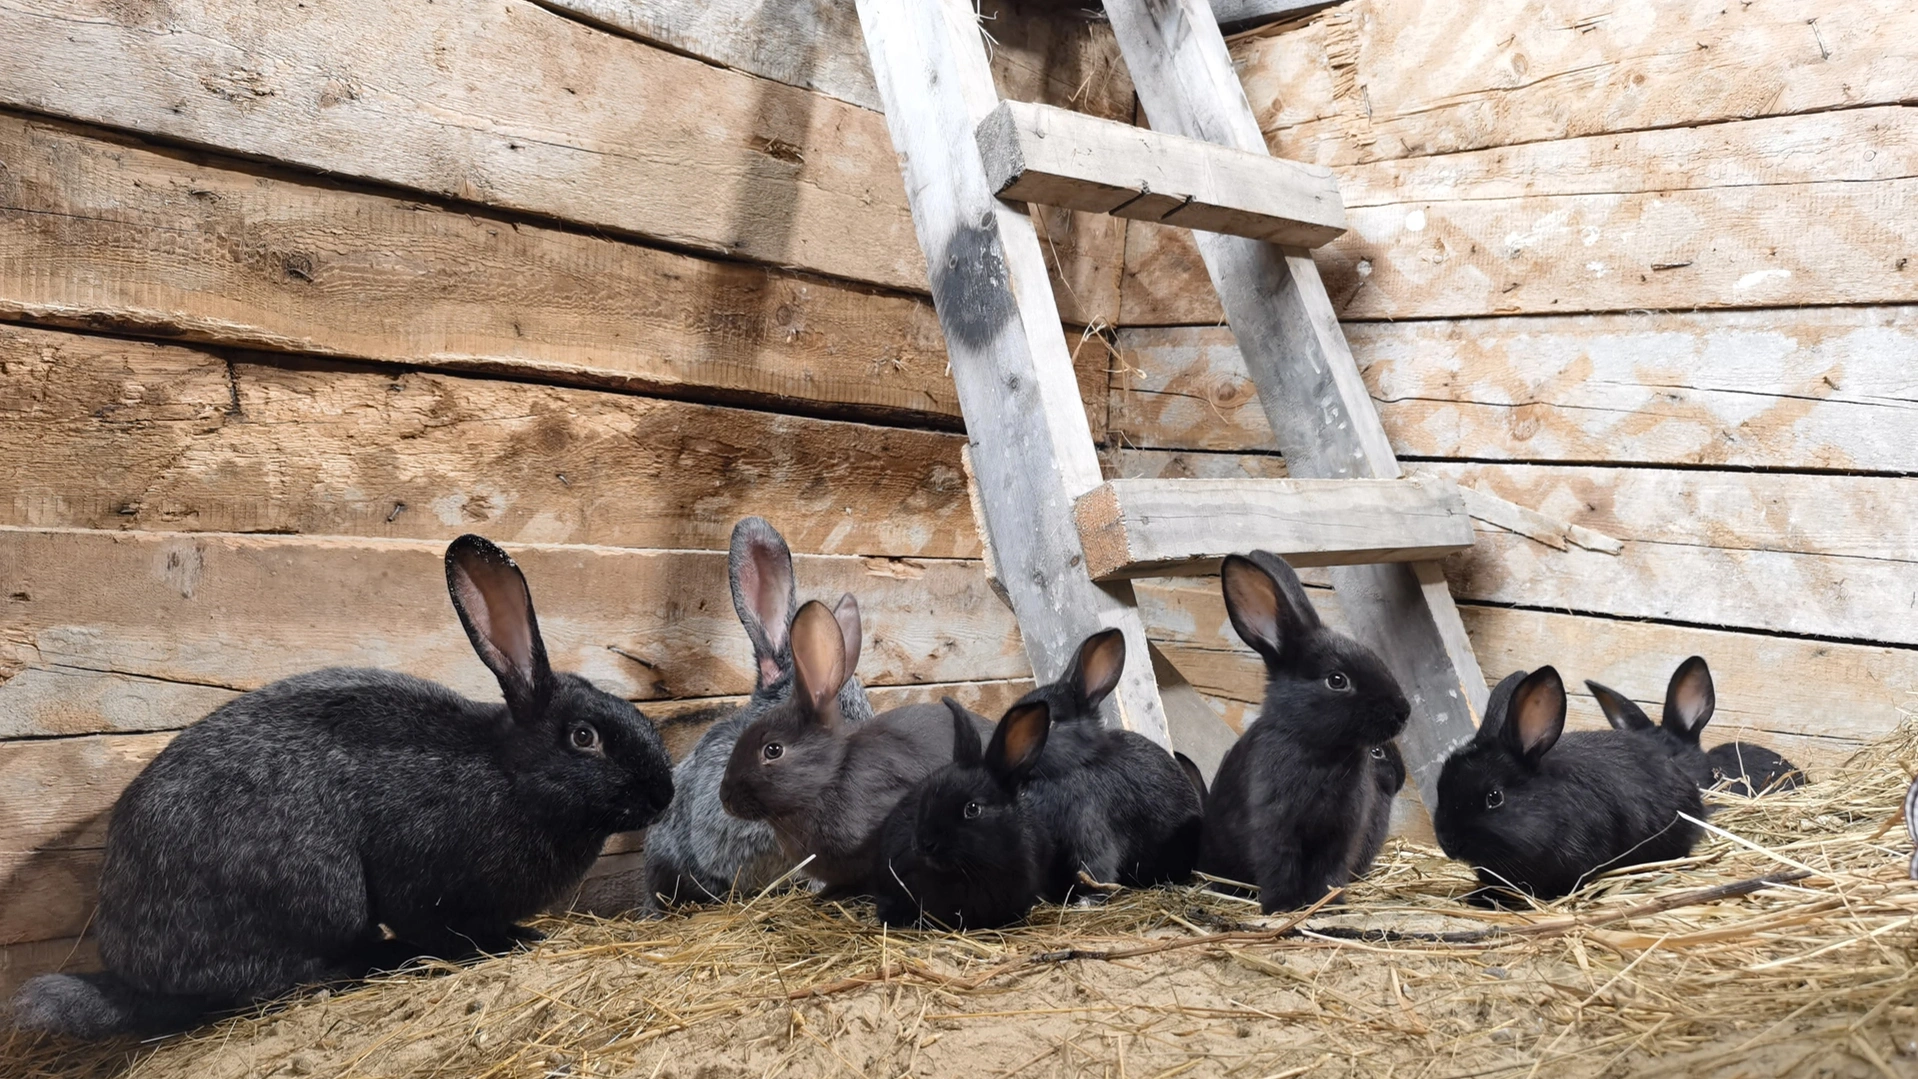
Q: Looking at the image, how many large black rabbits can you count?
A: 1